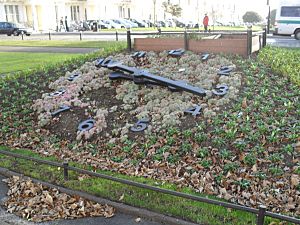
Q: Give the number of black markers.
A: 12